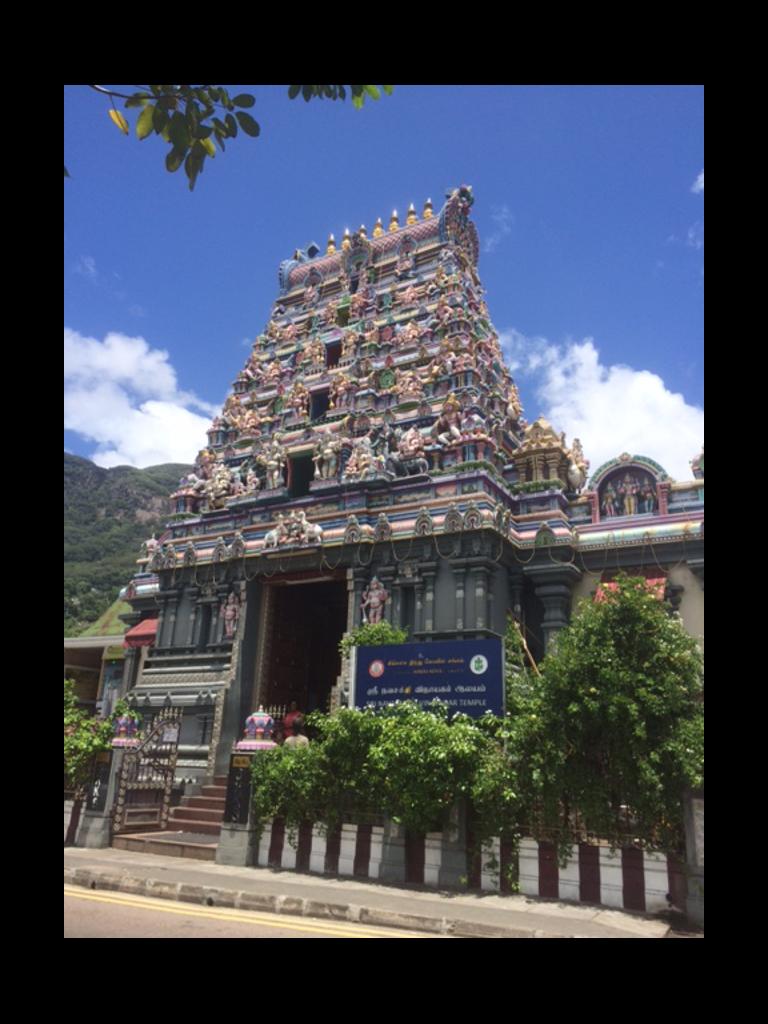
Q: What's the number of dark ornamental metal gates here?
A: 1